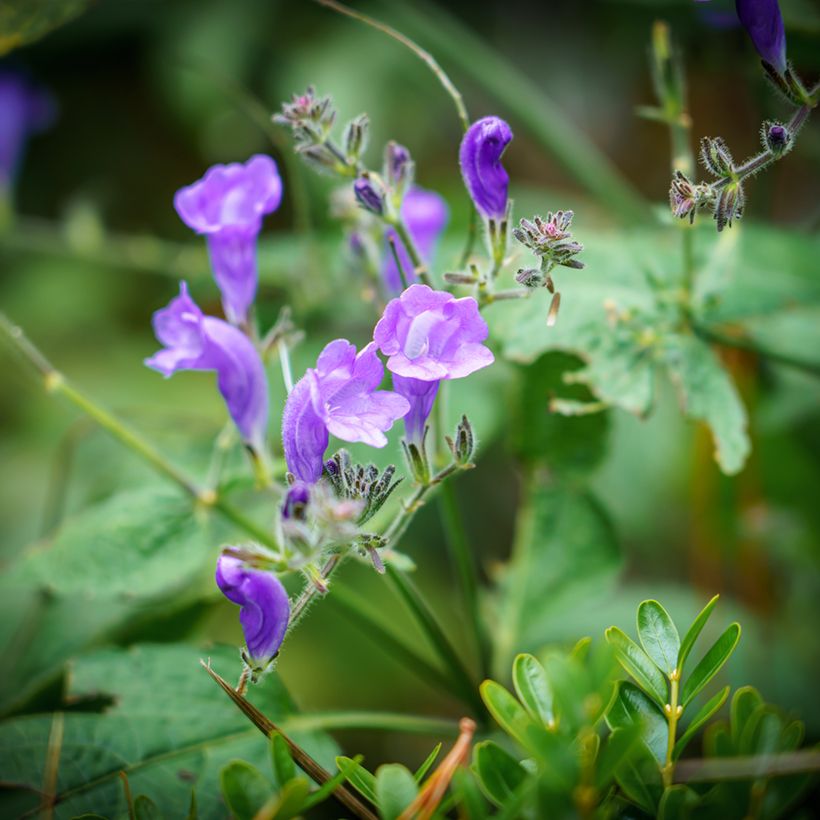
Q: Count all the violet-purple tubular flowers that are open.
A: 4